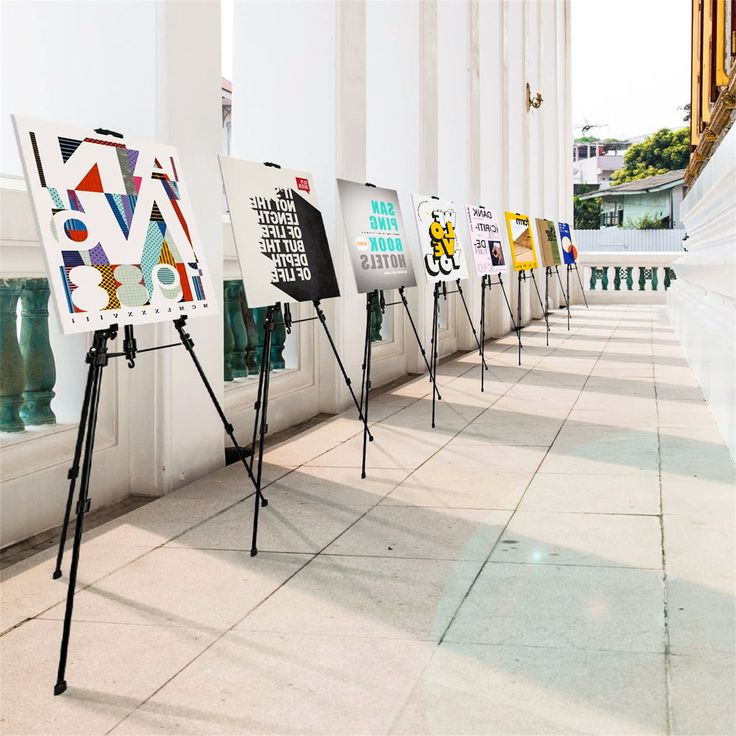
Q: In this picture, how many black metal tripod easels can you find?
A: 8